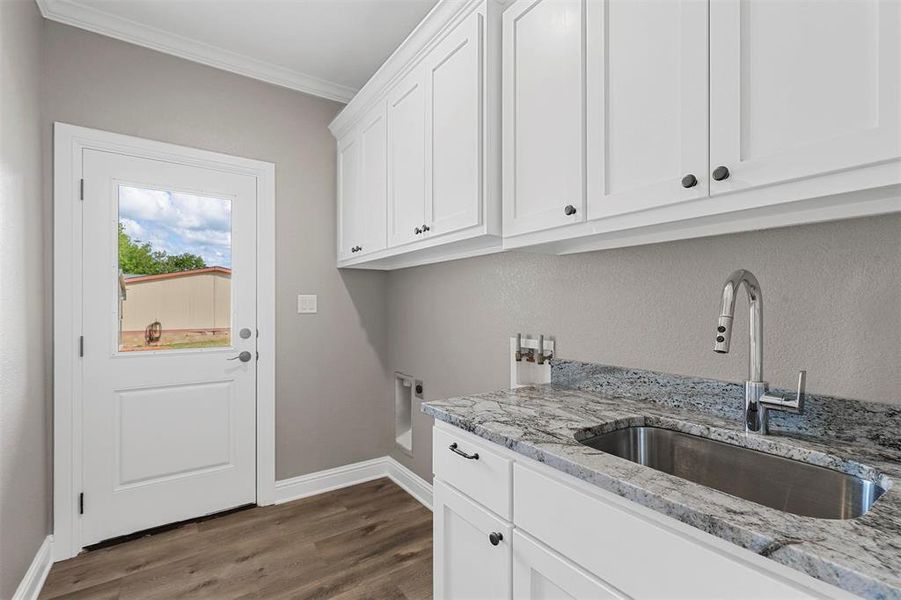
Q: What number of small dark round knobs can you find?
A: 8